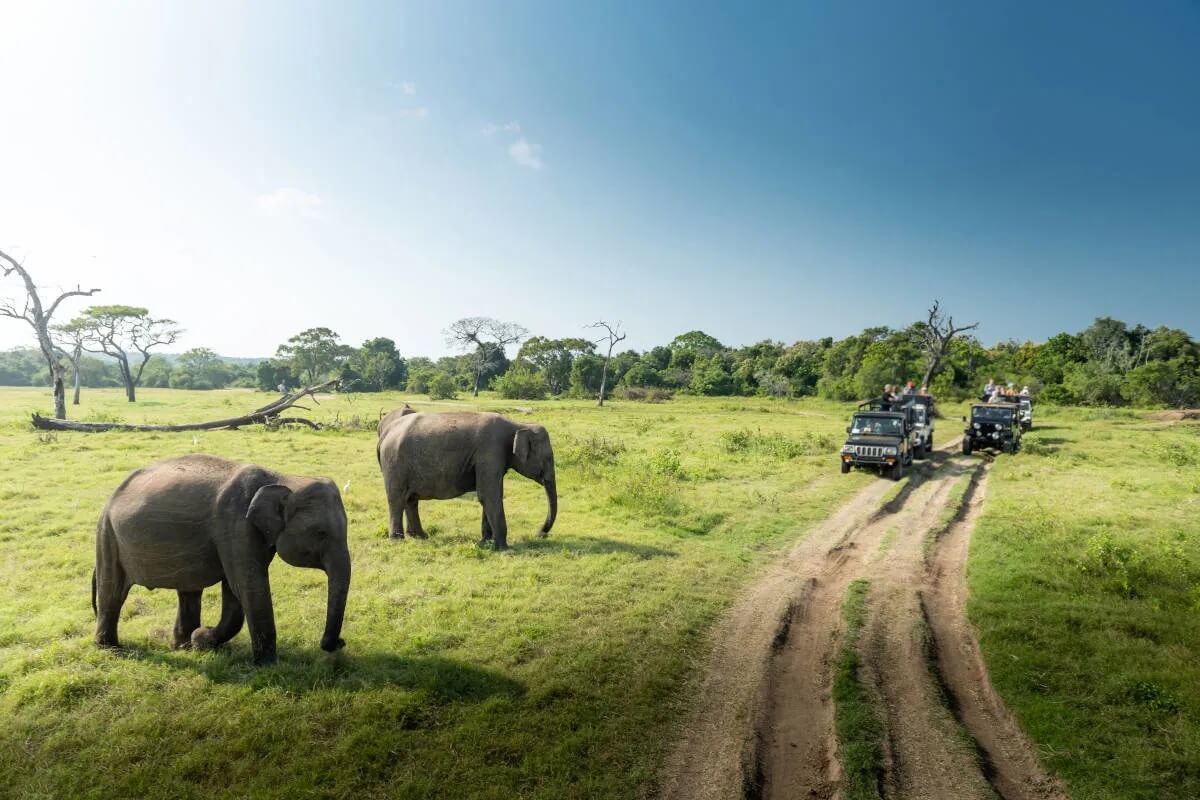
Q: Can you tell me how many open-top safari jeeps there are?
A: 4